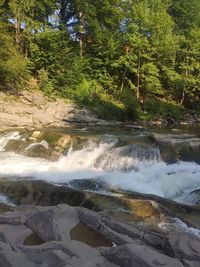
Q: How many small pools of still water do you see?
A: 2